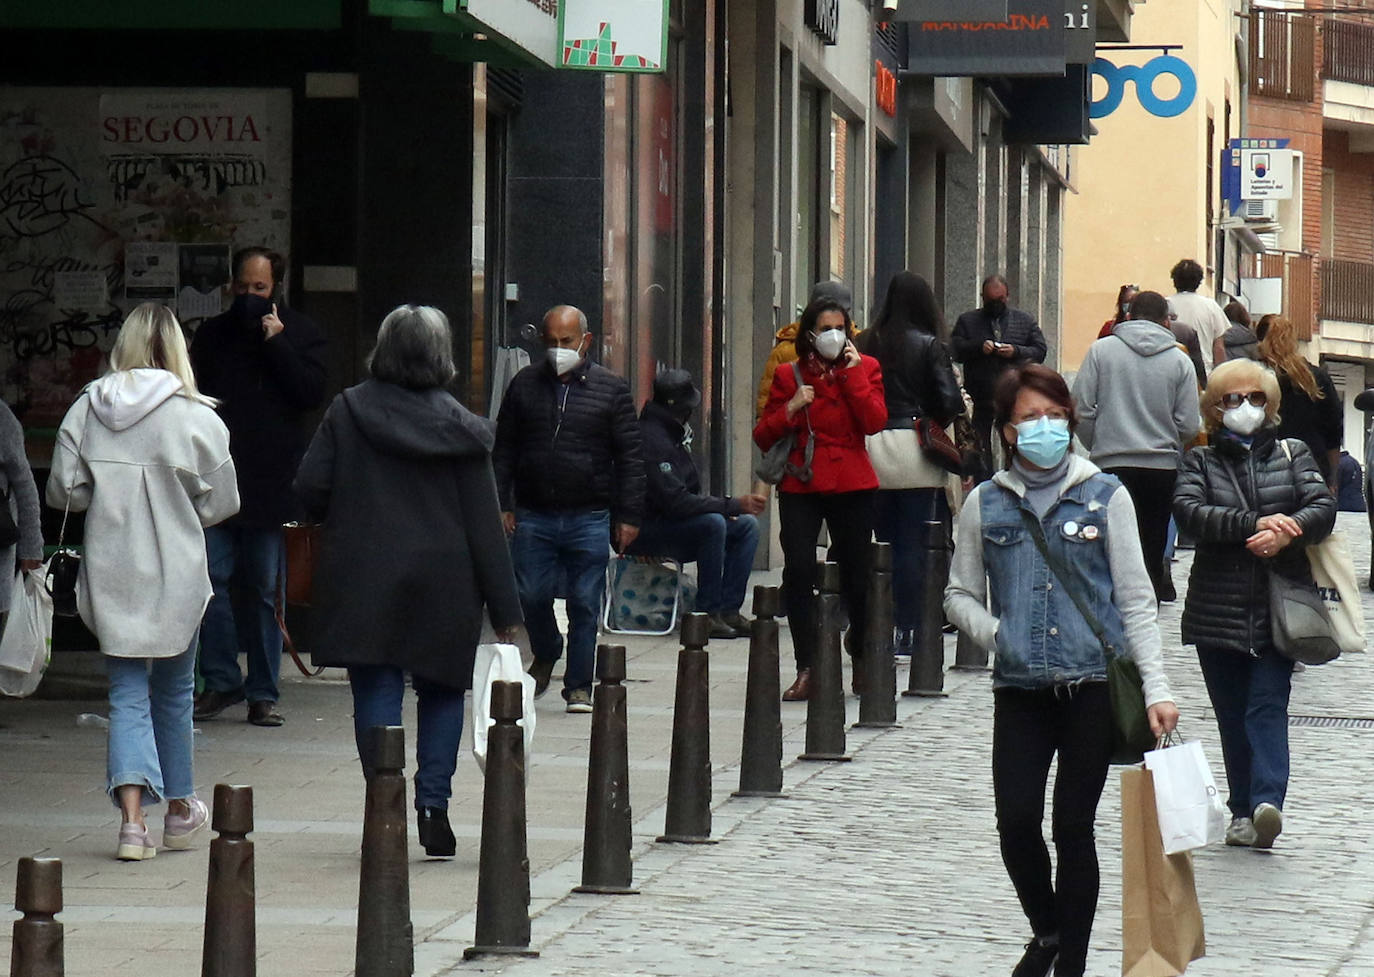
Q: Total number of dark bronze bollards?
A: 11